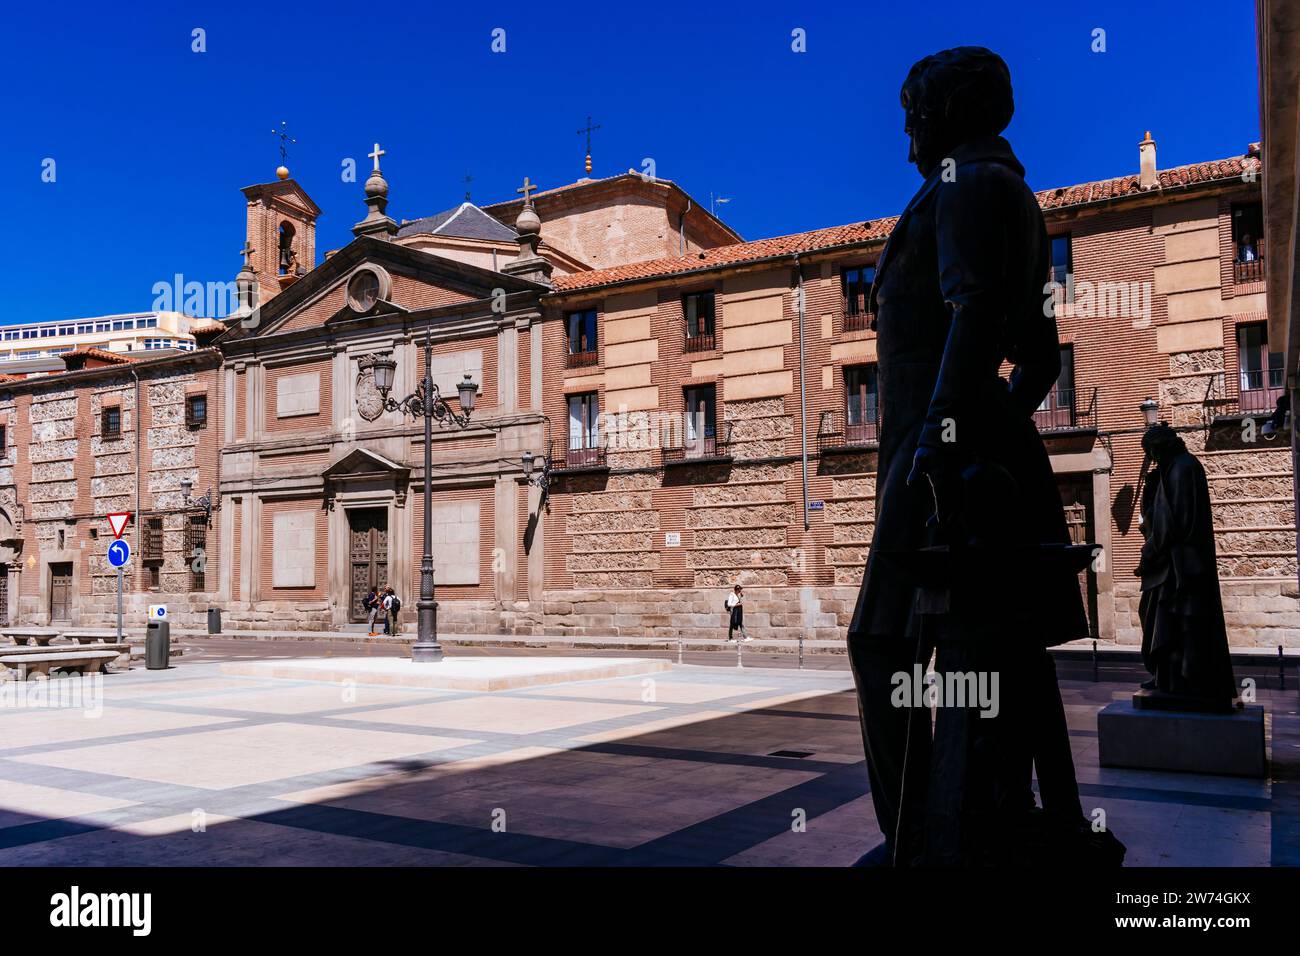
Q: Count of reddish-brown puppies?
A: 0